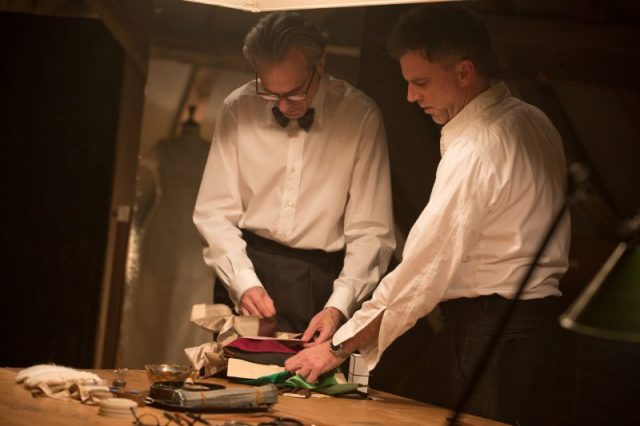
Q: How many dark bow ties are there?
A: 1